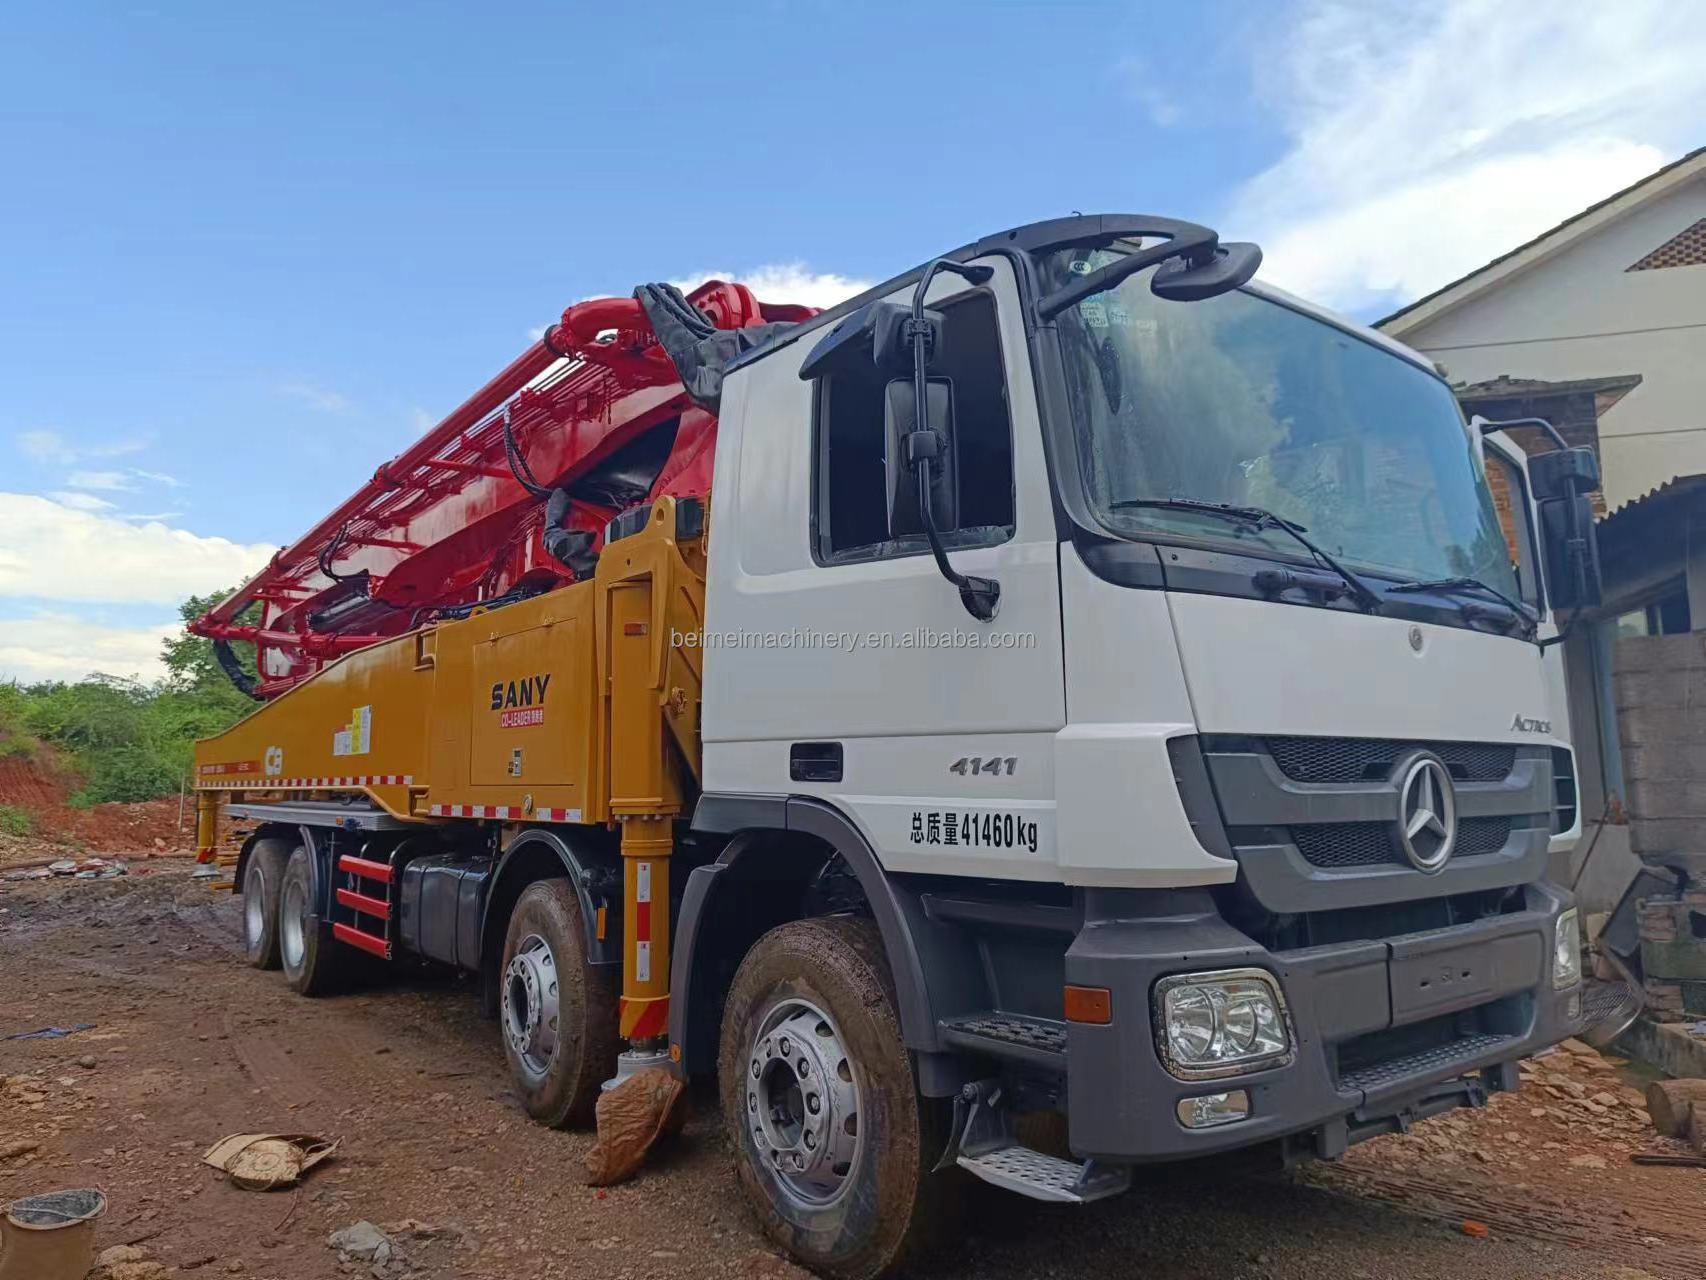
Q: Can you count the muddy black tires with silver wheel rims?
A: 4